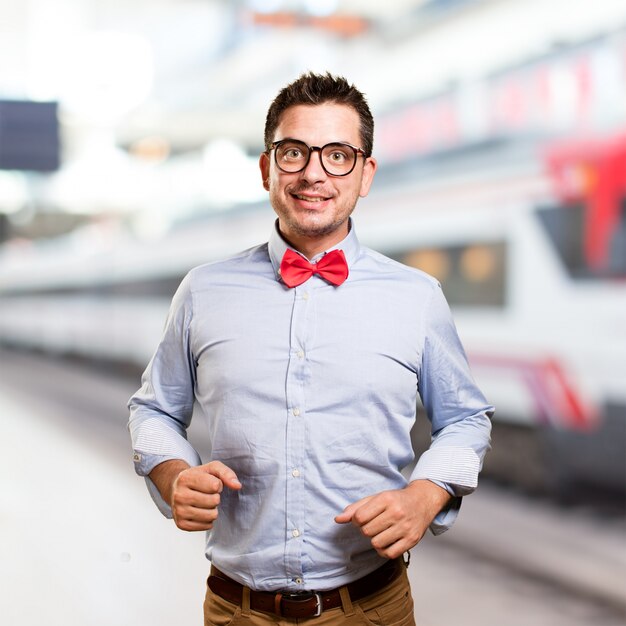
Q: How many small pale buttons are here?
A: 6